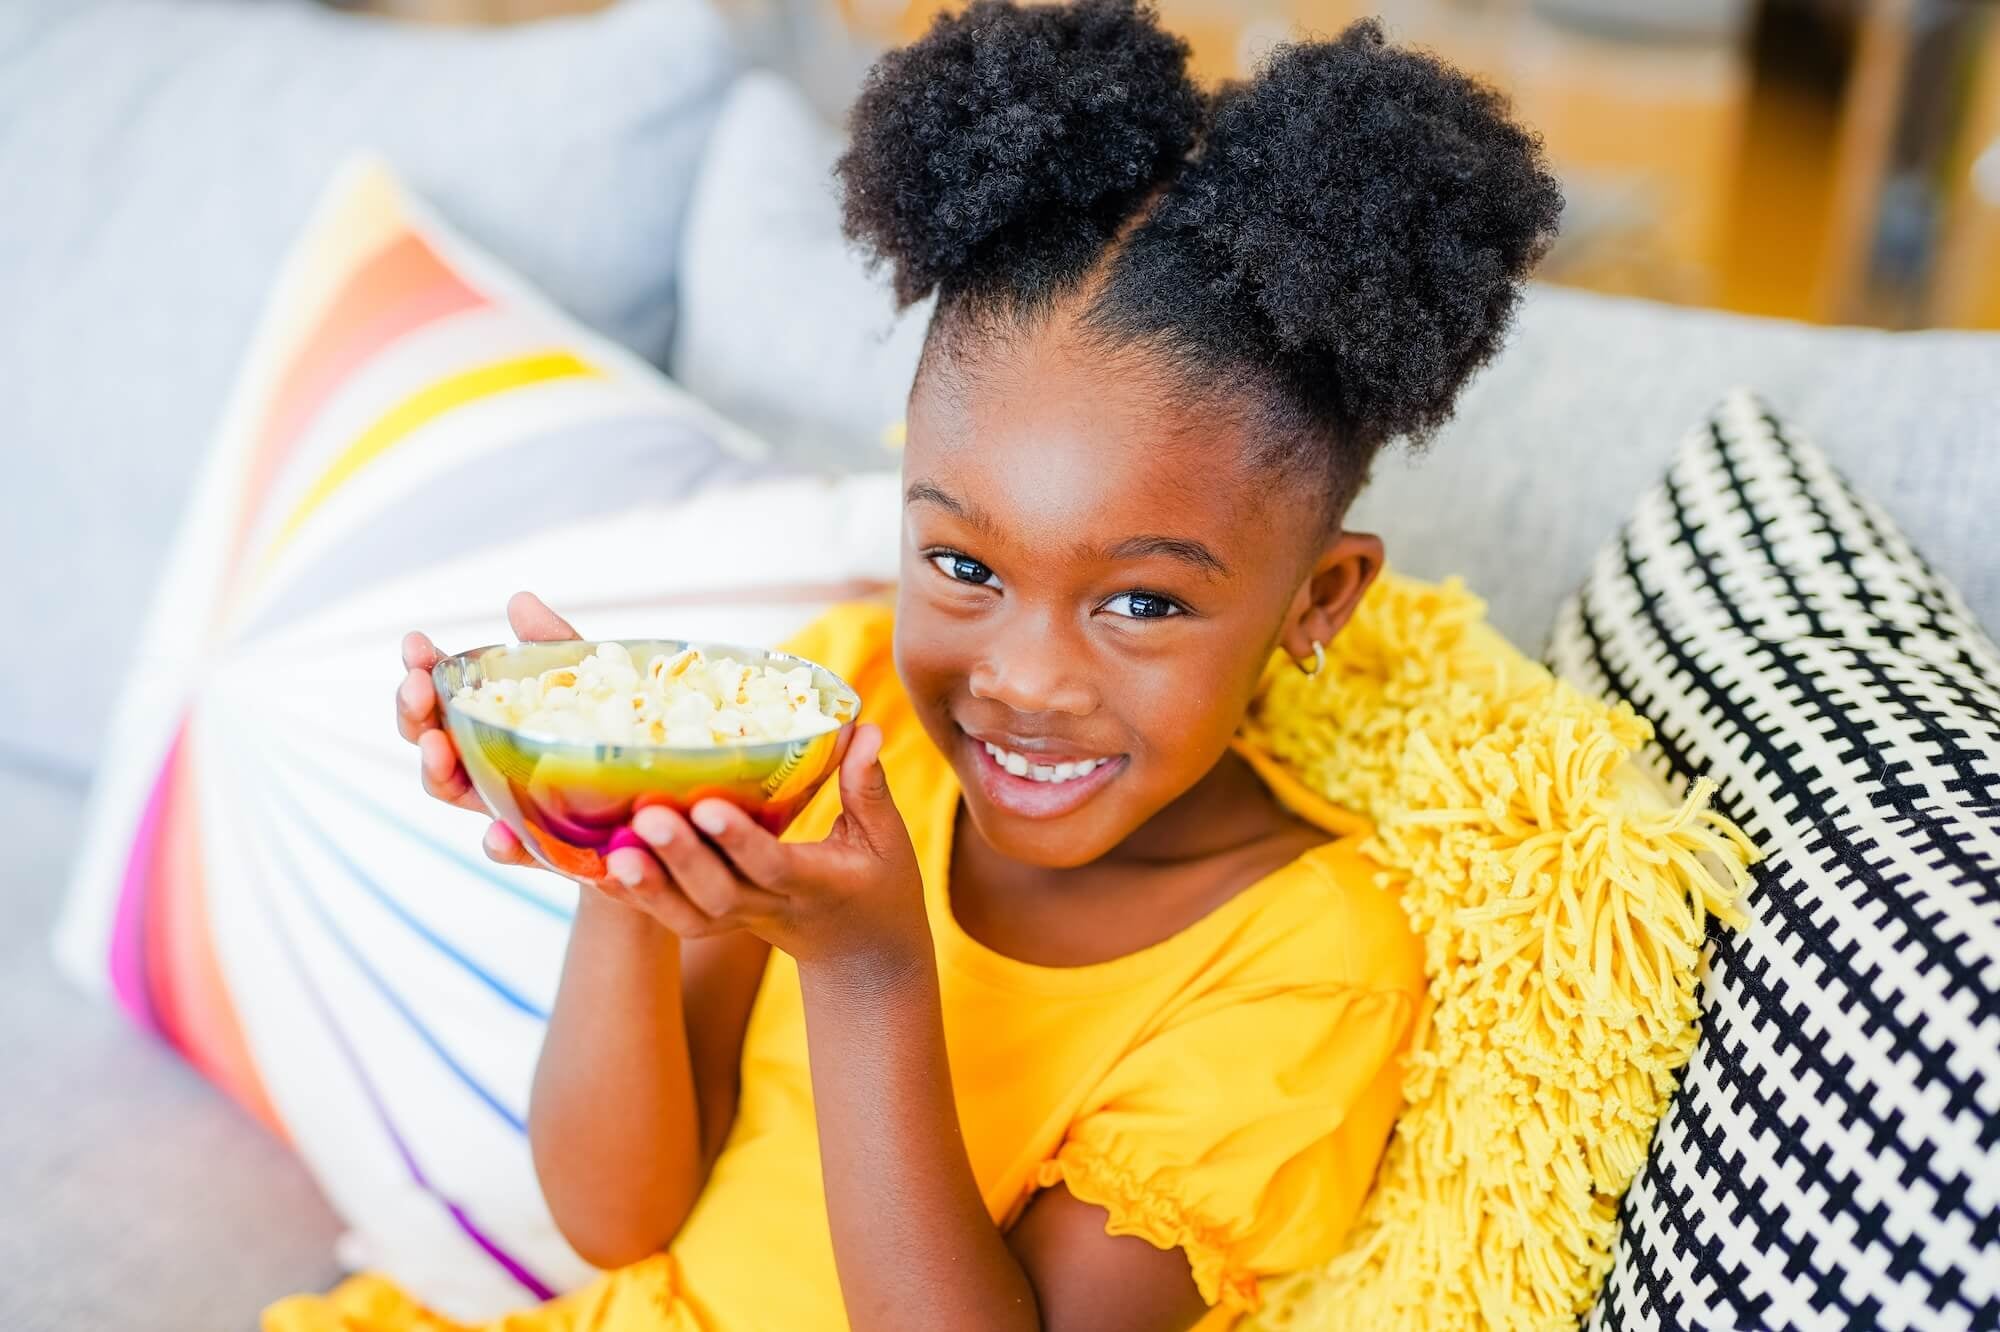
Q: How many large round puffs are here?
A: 2